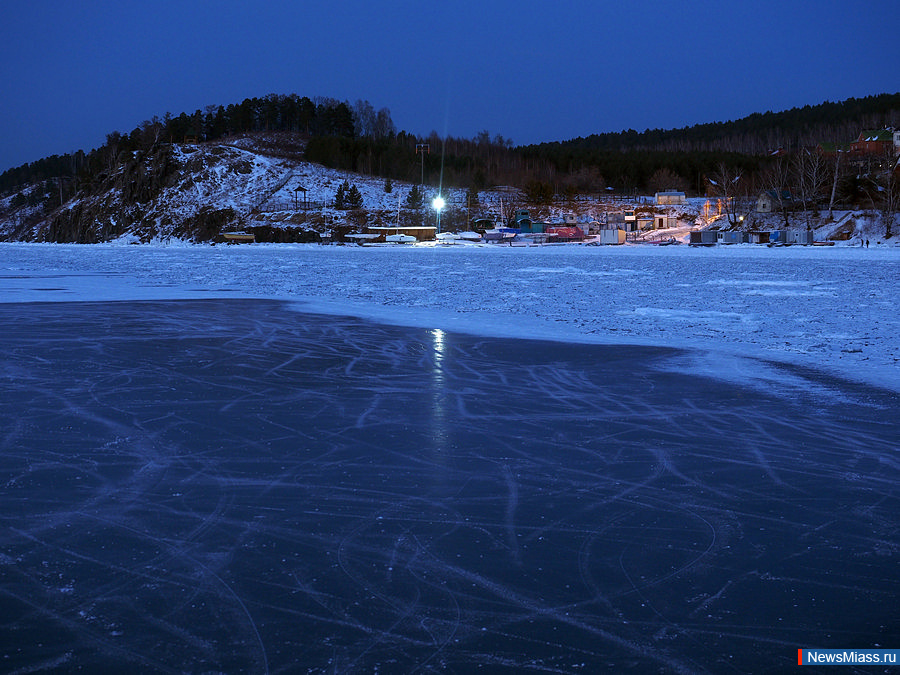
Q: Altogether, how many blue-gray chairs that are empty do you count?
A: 0